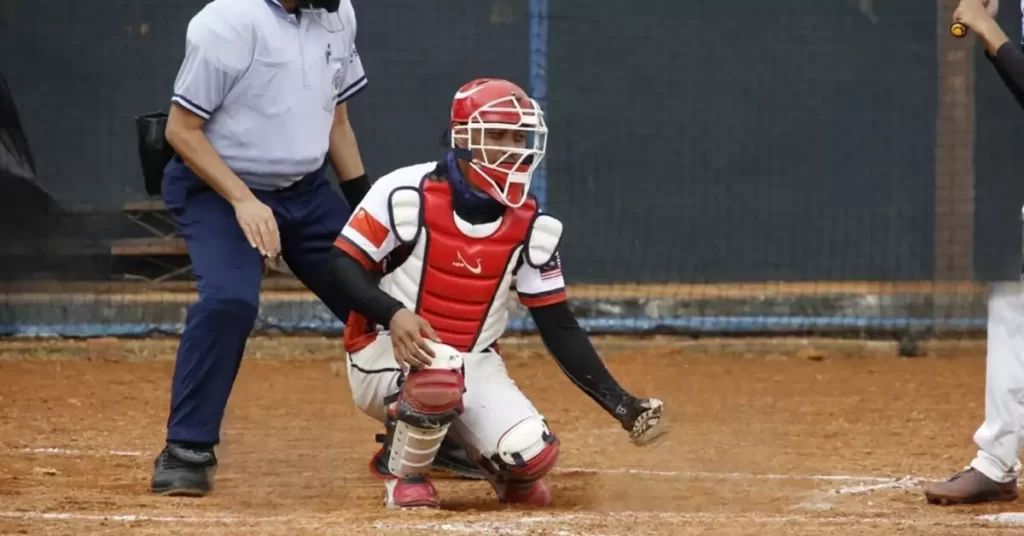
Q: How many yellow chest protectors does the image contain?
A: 0